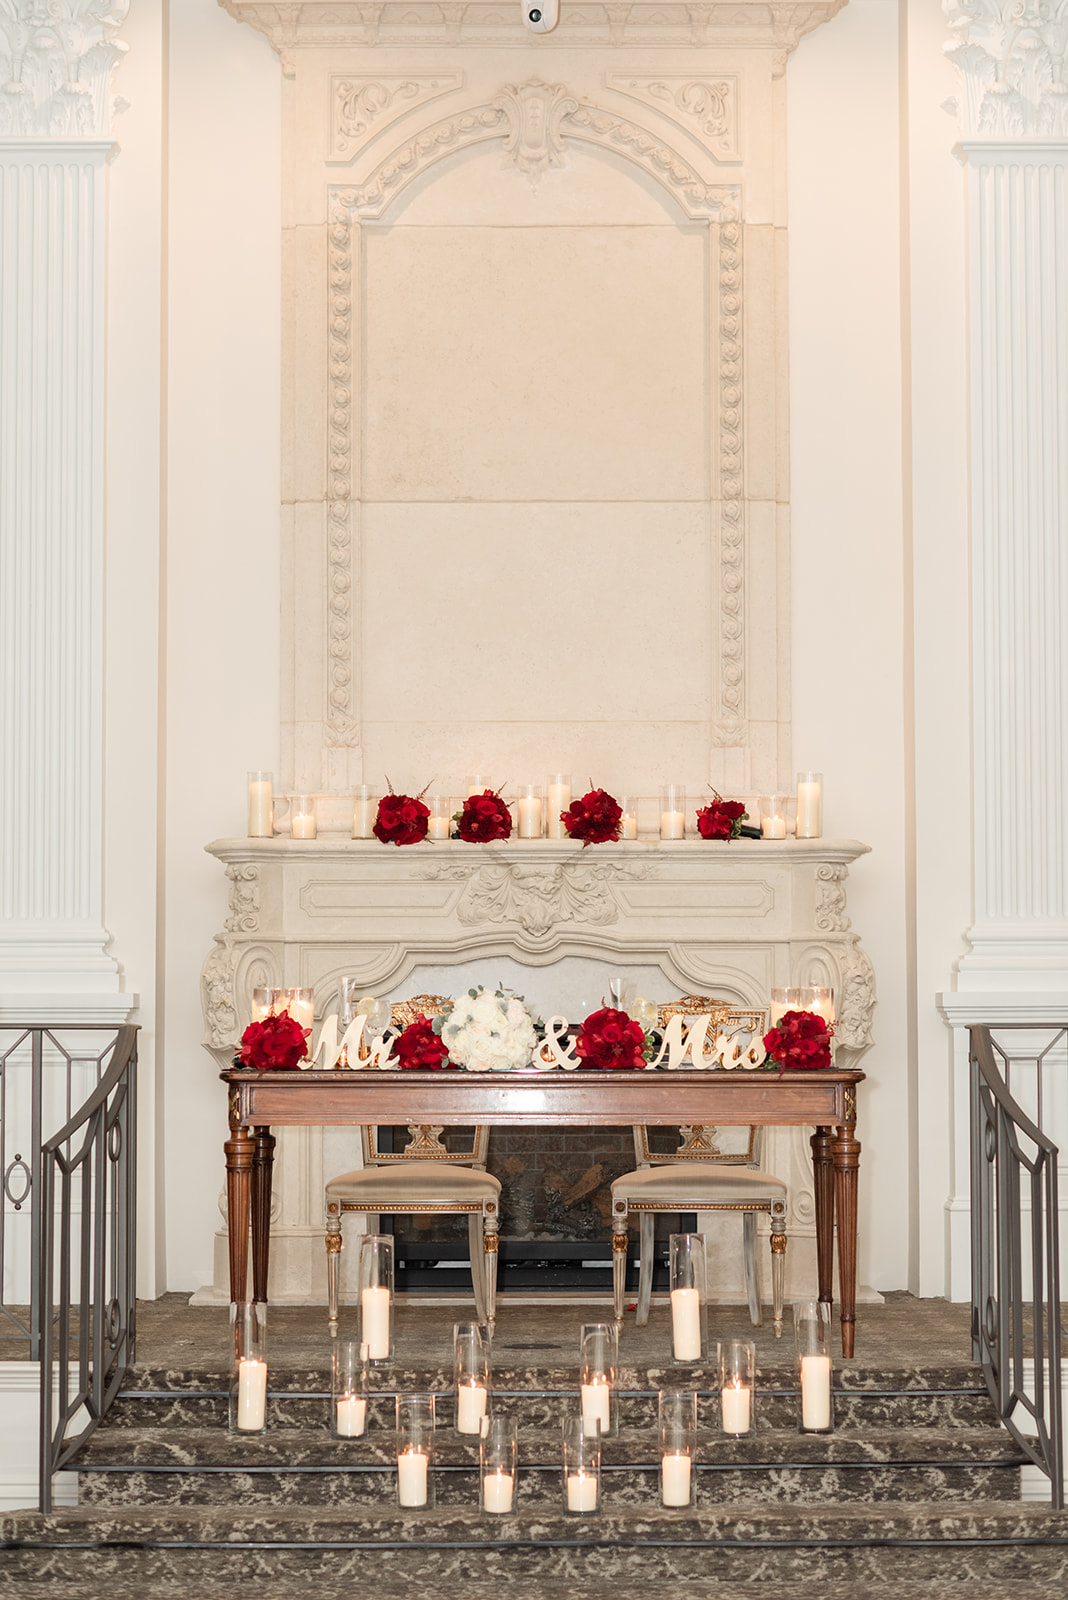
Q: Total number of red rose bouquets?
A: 8